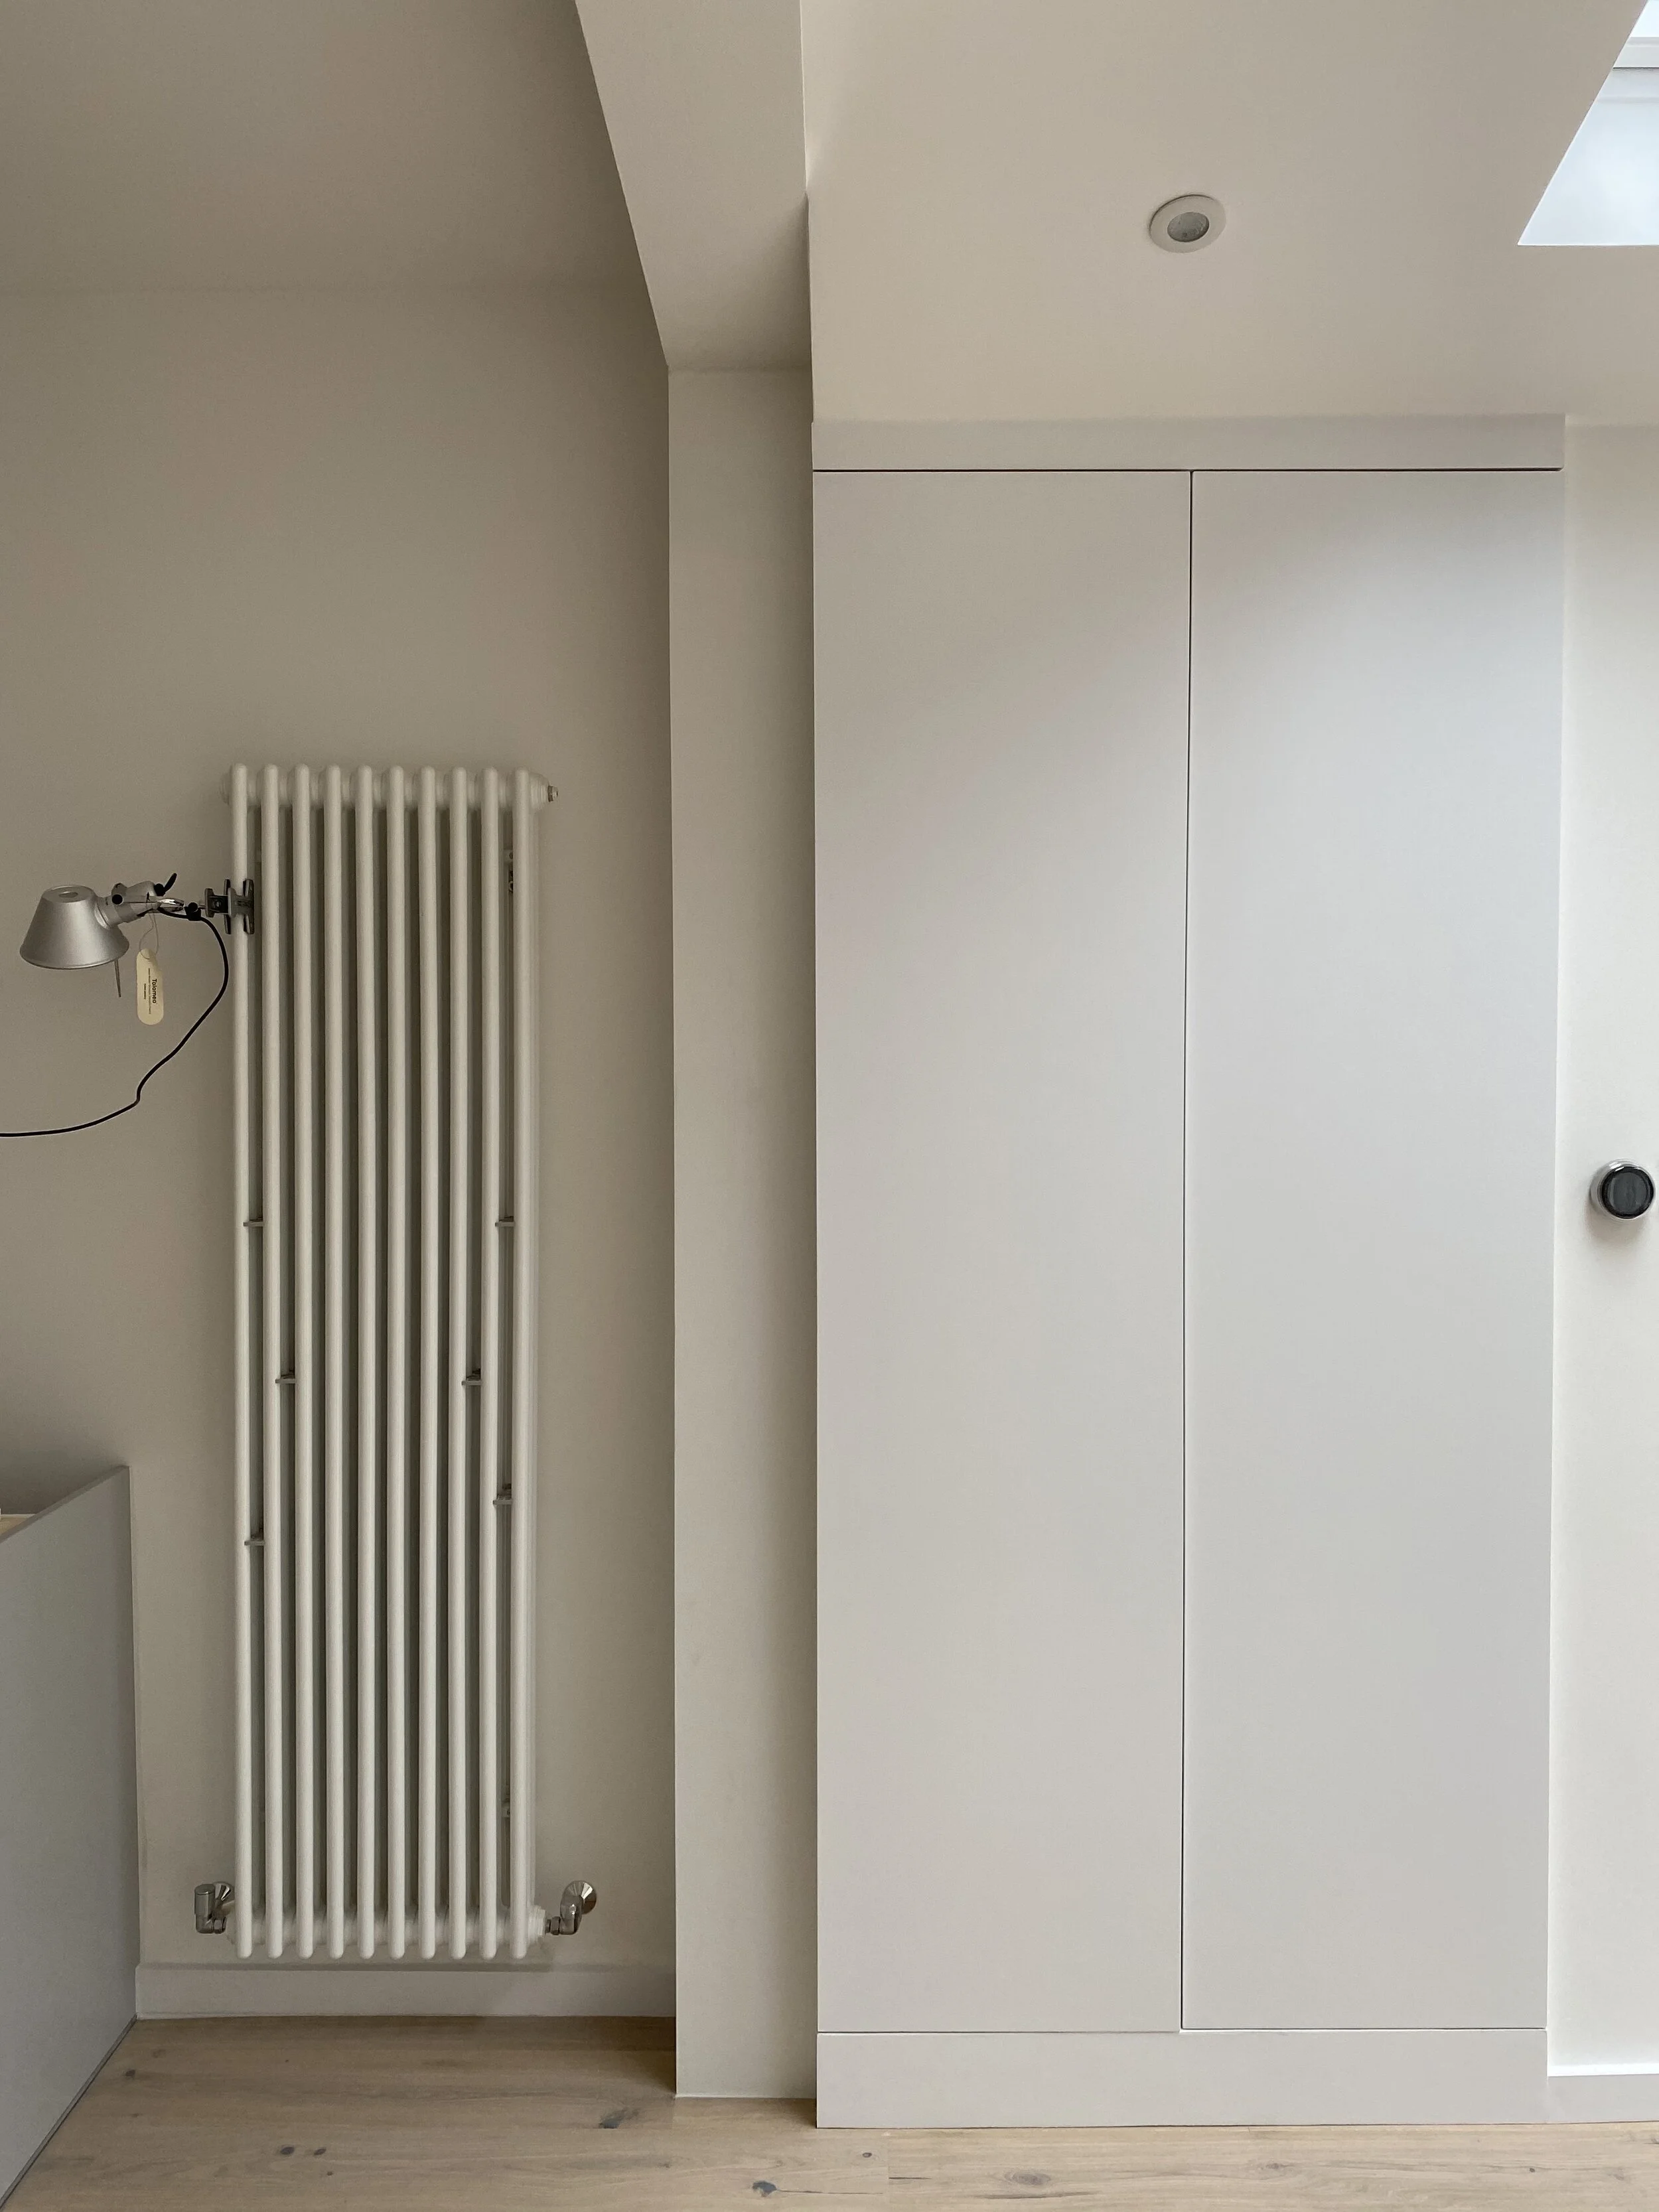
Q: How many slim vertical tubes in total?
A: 10